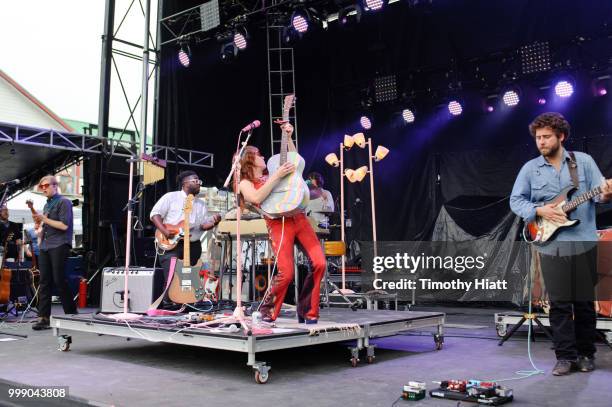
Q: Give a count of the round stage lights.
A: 9